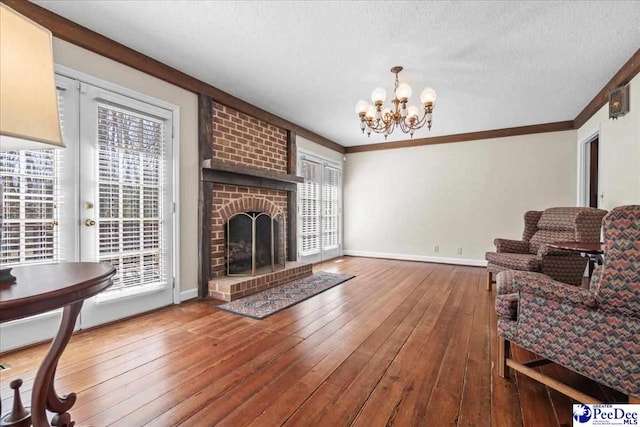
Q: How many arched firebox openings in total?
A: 1